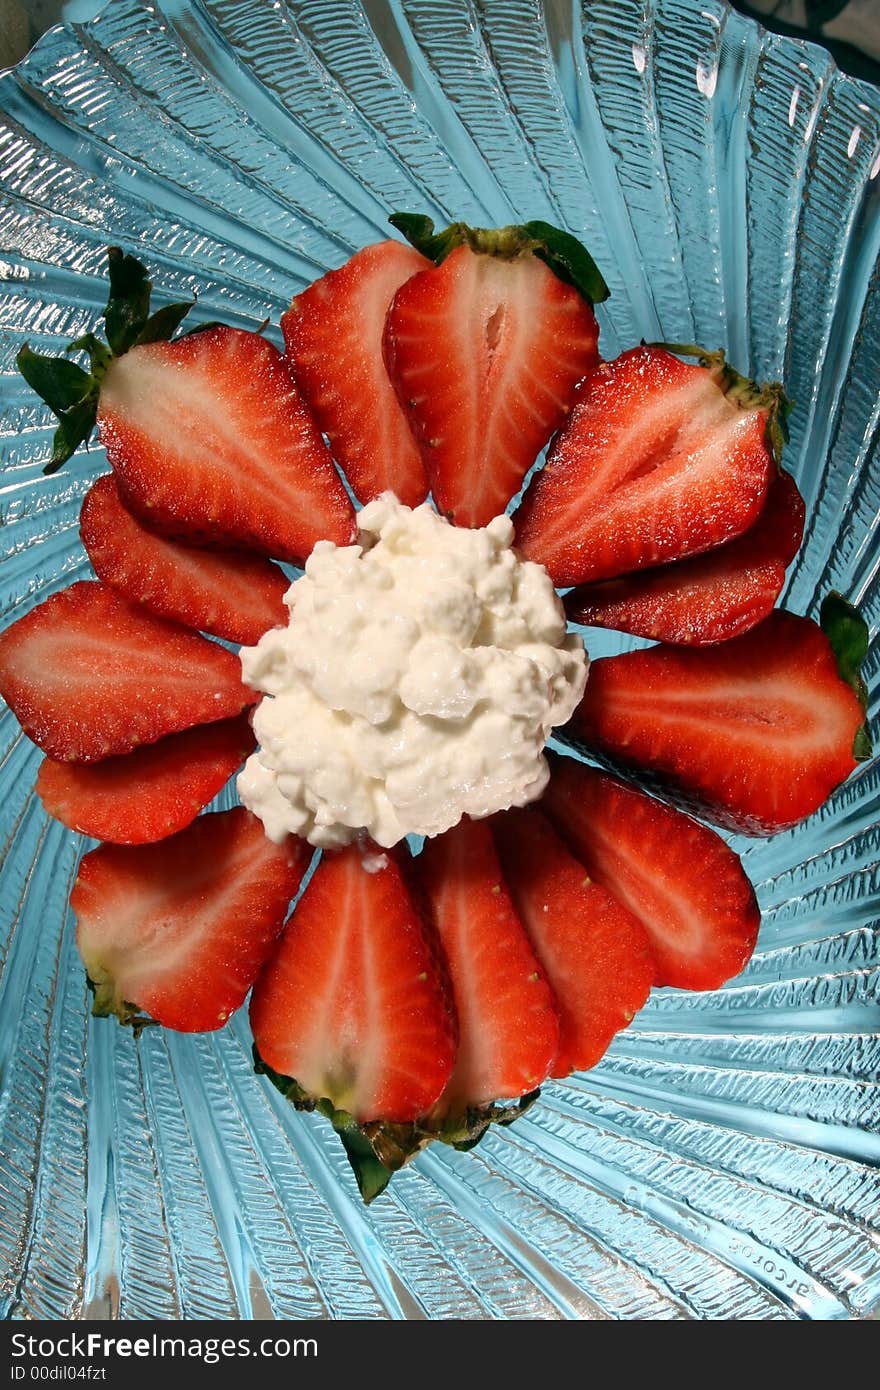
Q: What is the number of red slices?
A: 14